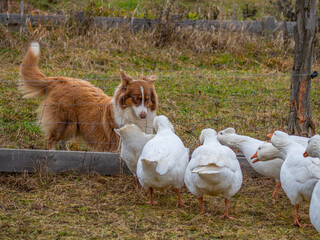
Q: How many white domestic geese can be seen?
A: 7